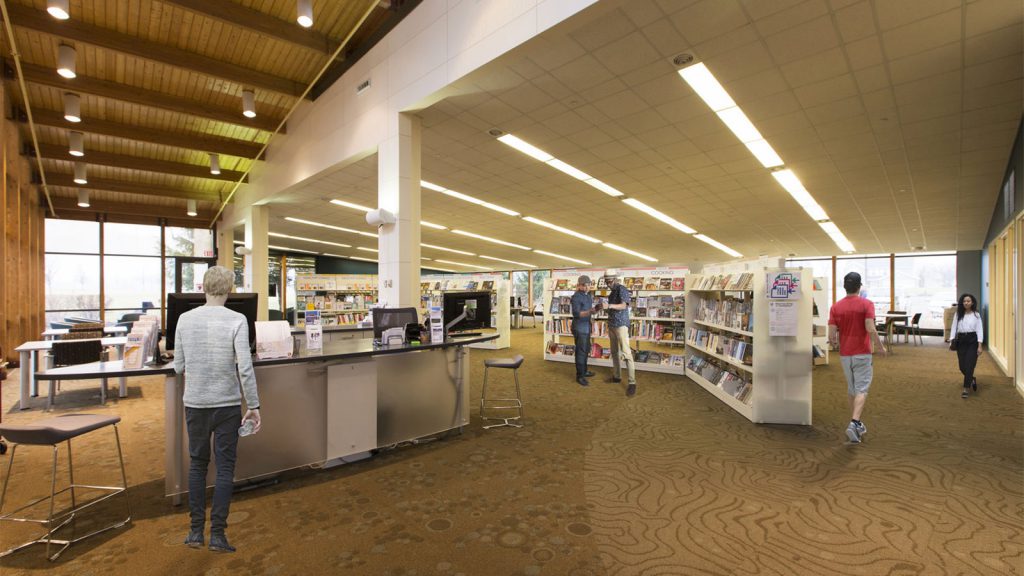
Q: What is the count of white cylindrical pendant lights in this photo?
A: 10